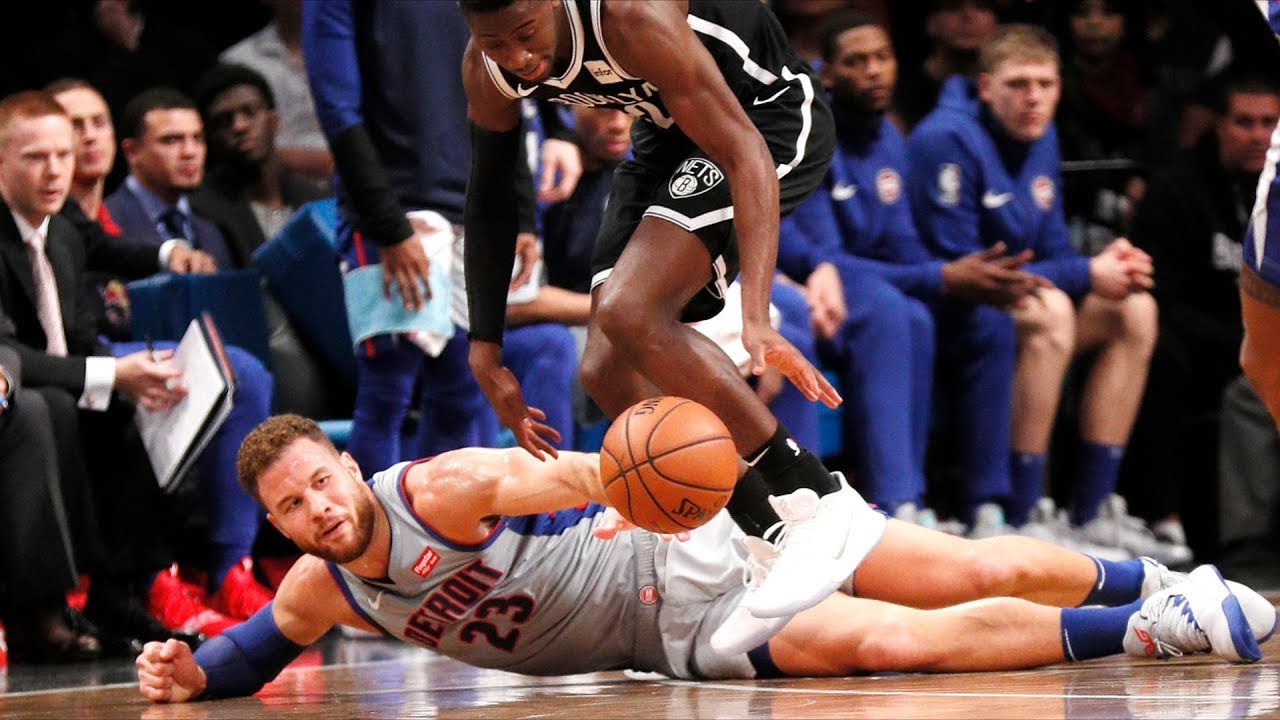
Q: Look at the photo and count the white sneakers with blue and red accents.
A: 2